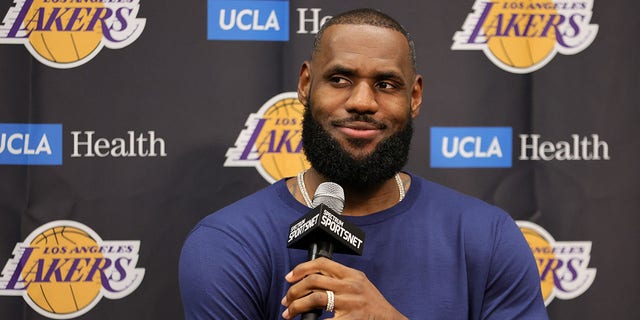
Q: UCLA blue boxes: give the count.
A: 3